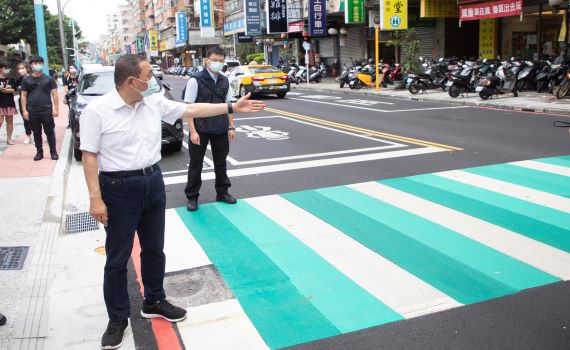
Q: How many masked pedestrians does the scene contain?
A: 6